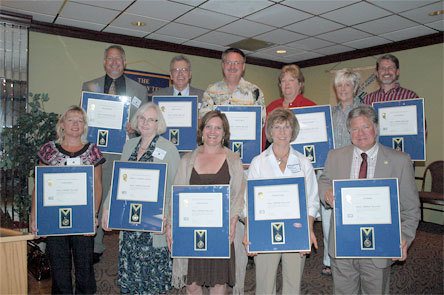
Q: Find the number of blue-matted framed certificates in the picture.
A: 10